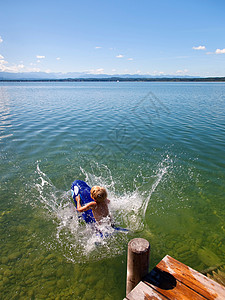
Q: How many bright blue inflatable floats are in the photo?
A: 1